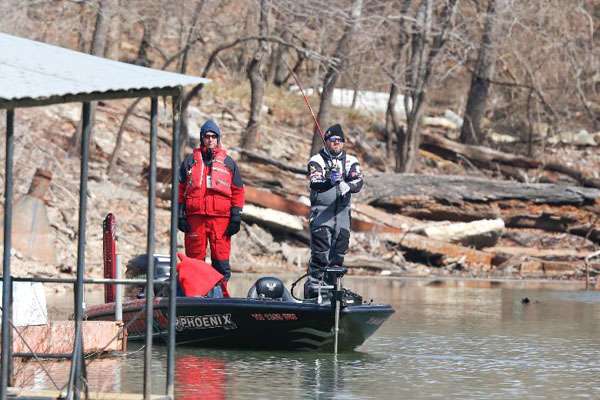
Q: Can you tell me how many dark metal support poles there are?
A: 4